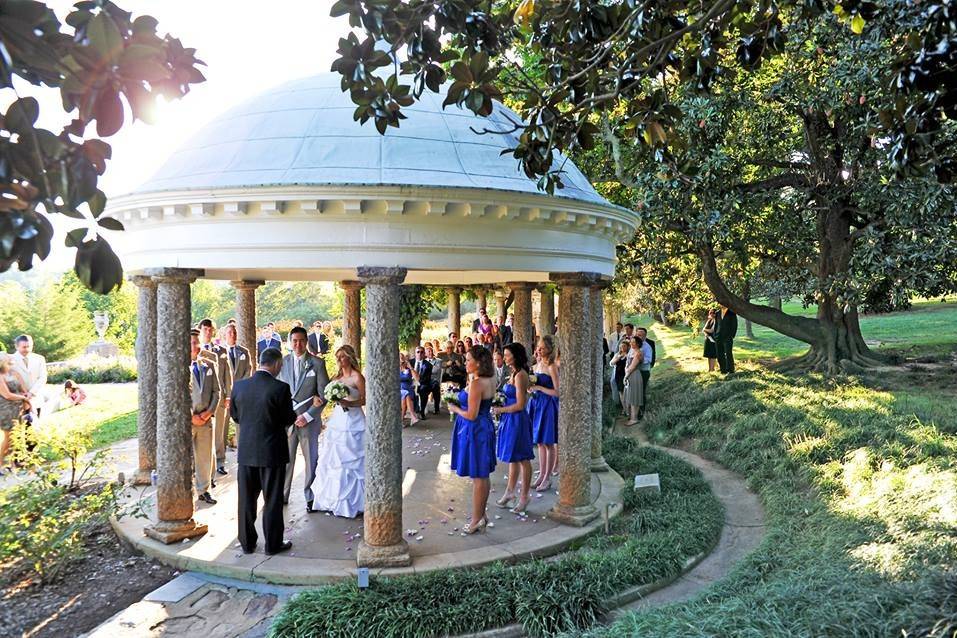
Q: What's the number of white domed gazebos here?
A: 1